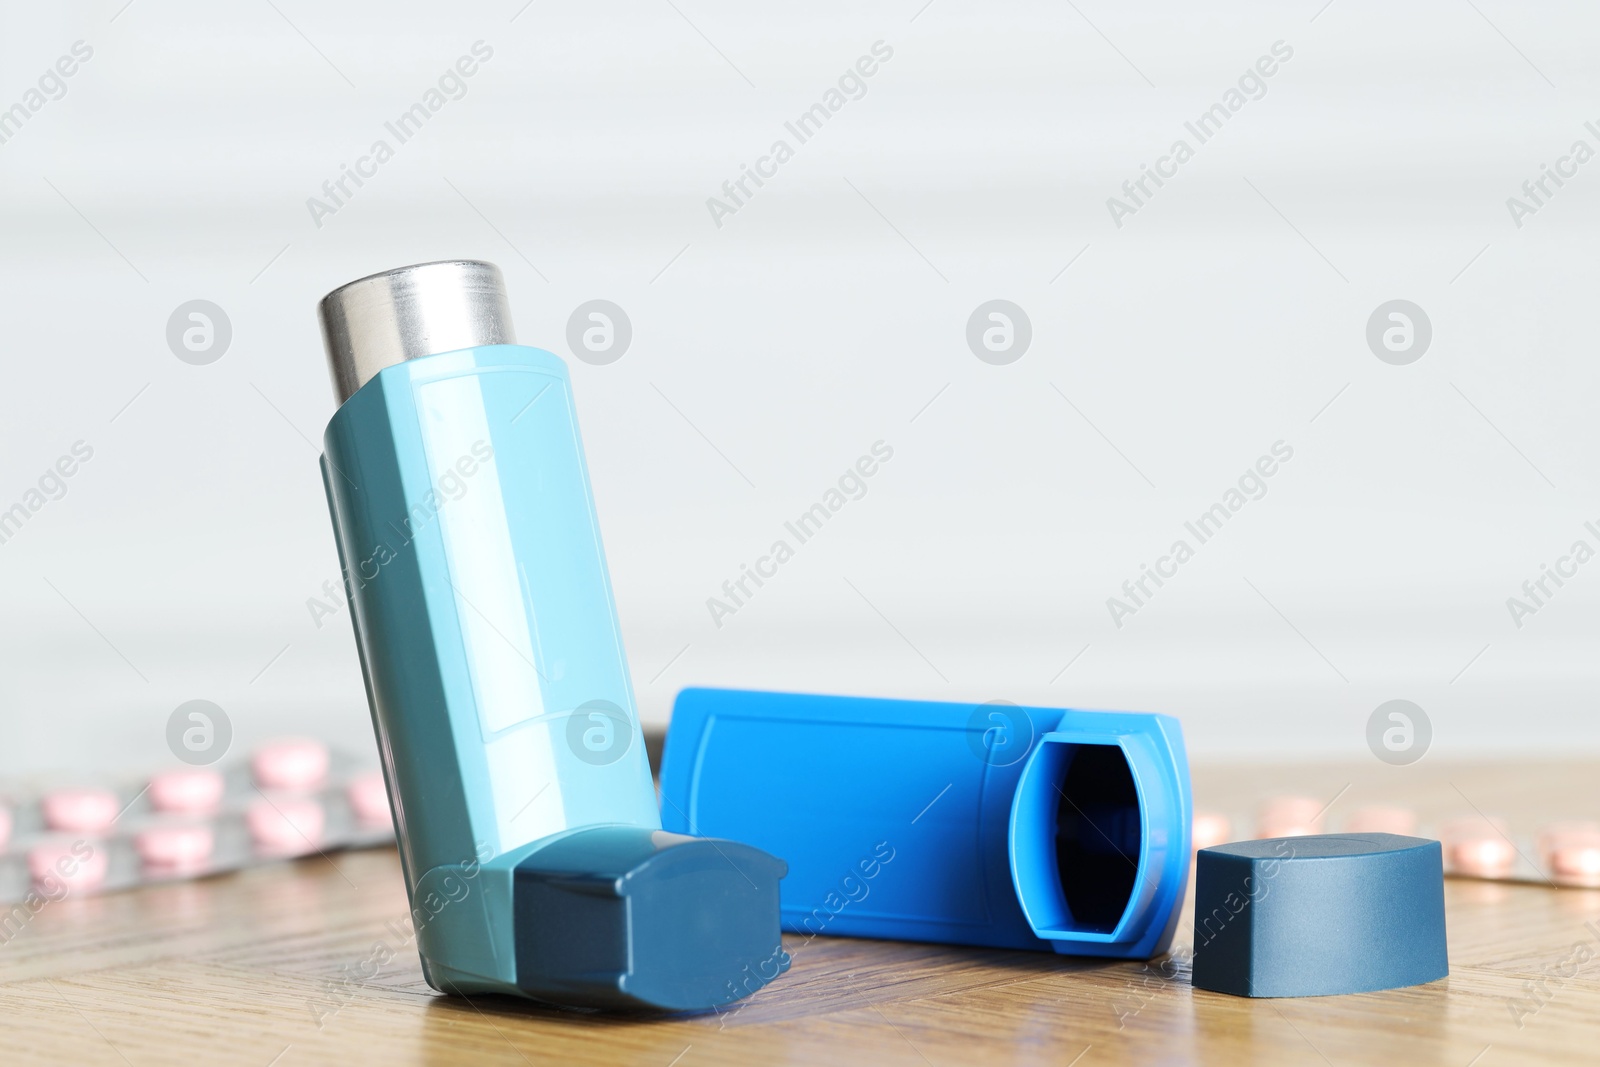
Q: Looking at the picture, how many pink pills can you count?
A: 13